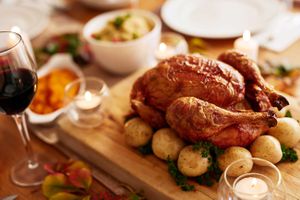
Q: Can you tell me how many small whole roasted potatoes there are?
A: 6